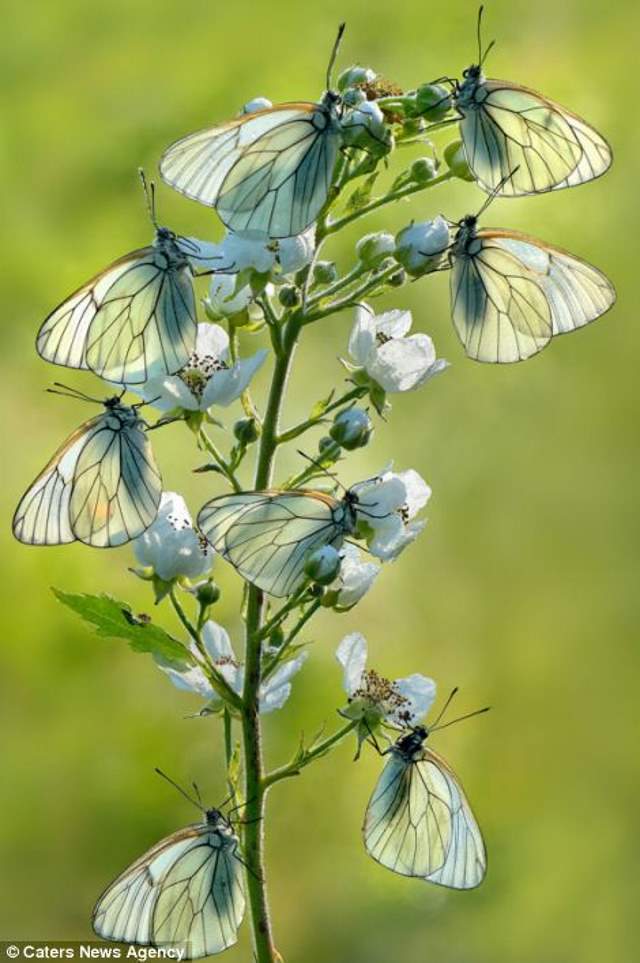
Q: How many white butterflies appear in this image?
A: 8